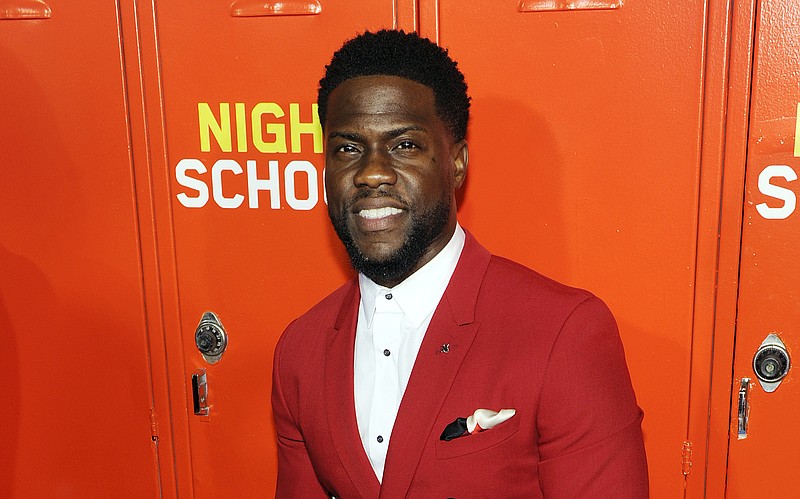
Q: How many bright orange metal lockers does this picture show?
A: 4